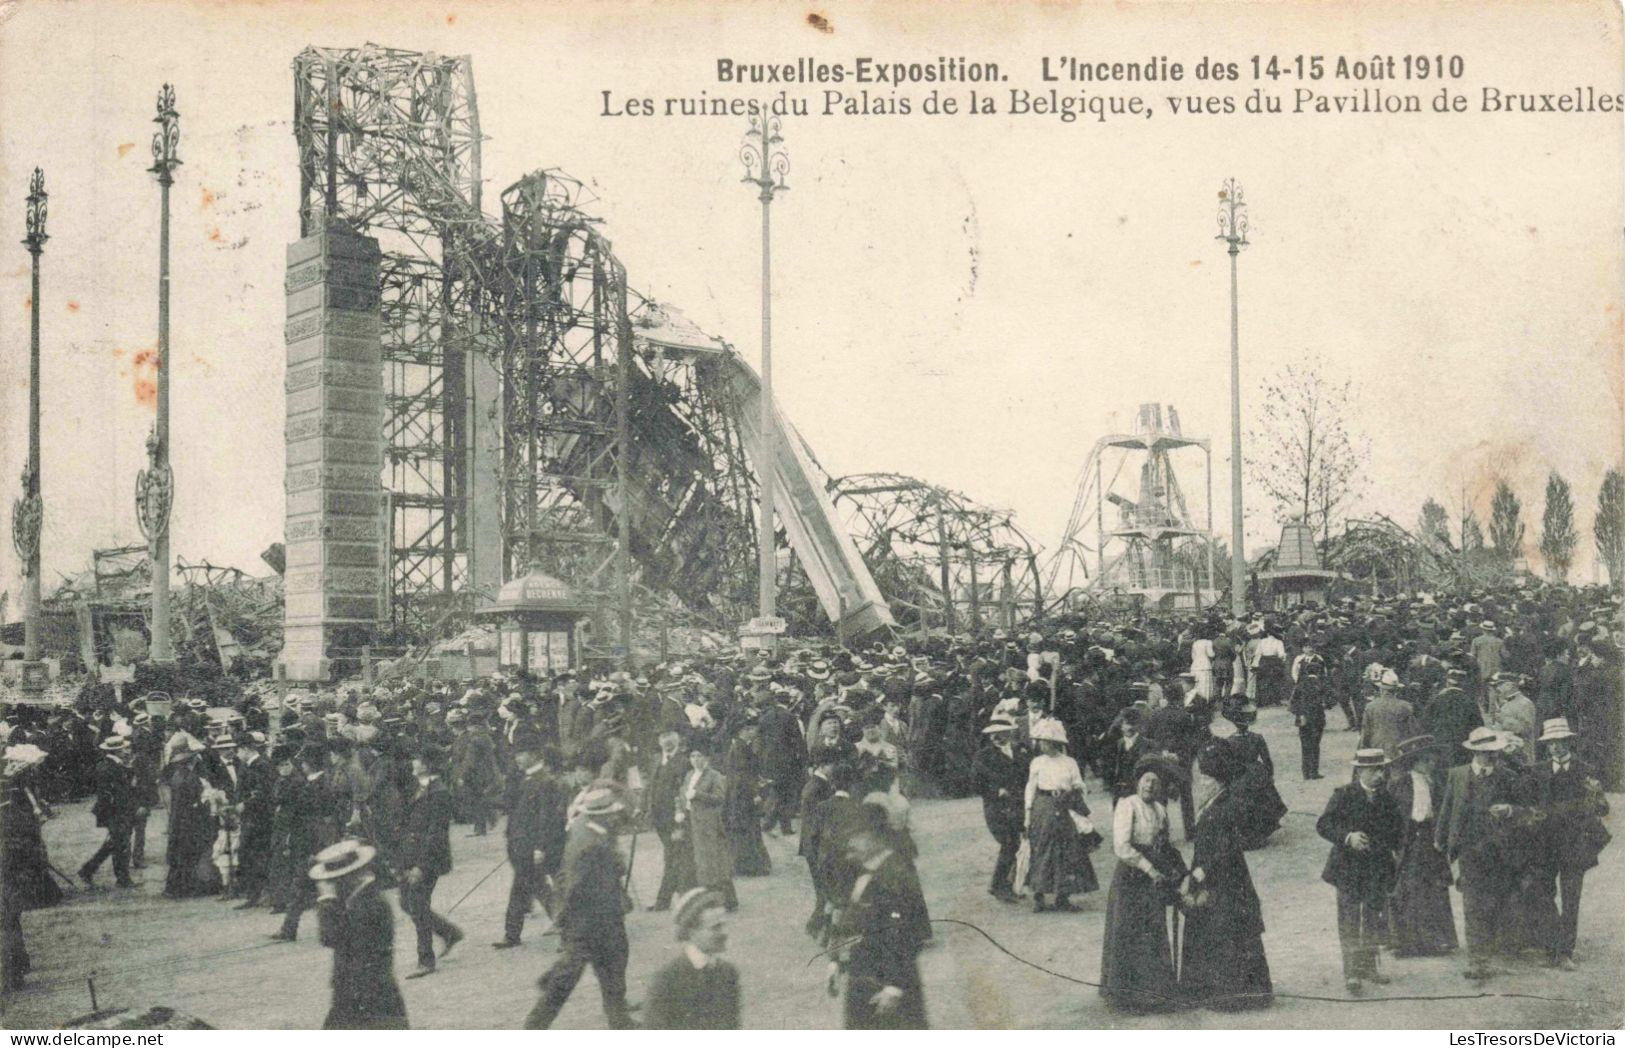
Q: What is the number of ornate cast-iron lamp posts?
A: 4